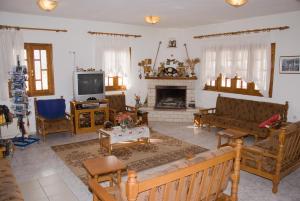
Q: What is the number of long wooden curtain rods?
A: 3